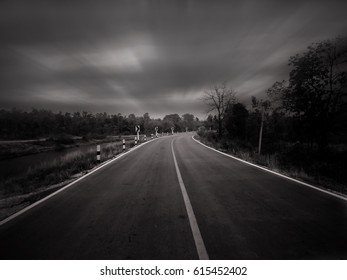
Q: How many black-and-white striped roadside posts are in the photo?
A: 5